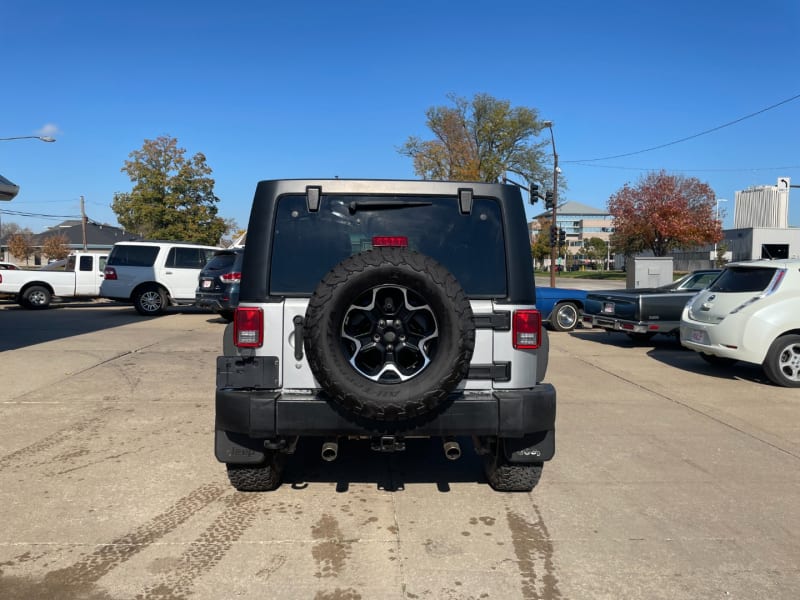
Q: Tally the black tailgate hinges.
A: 2